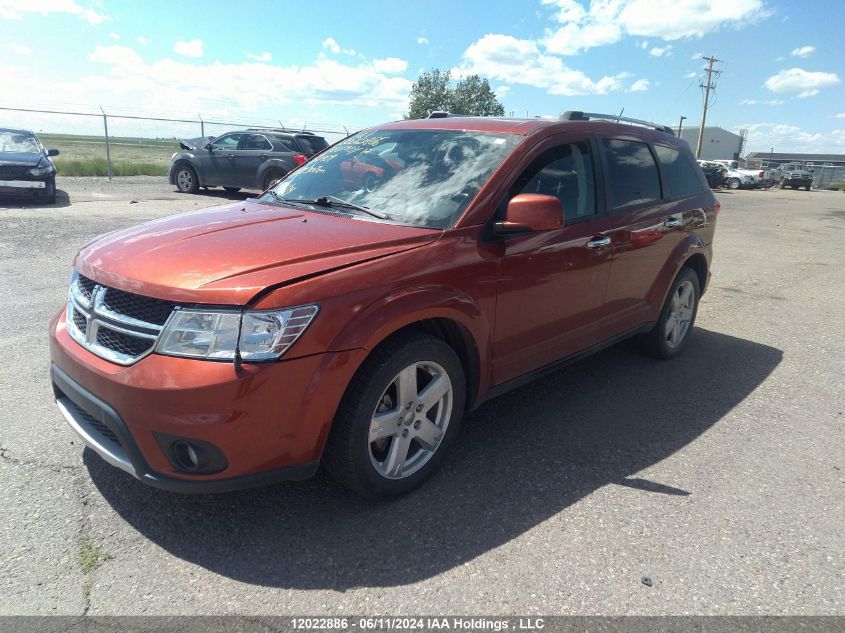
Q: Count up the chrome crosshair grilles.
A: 1